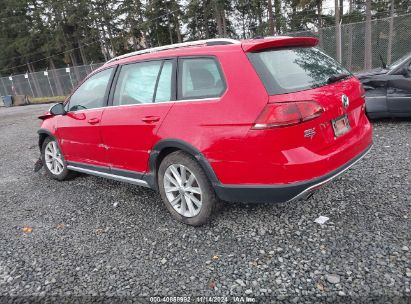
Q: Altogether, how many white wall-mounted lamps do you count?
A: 0